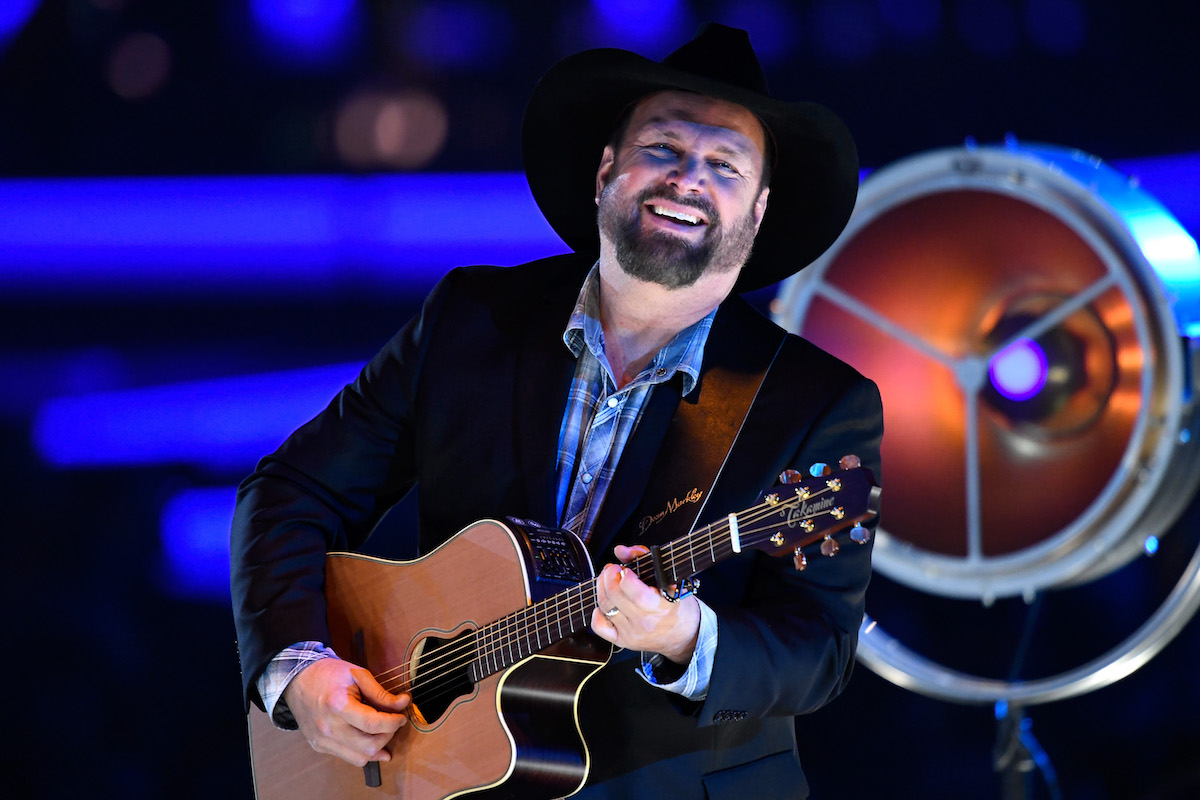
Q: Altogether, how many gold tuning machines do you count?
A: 6